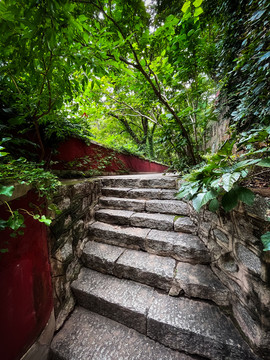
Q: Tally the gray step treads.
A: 8